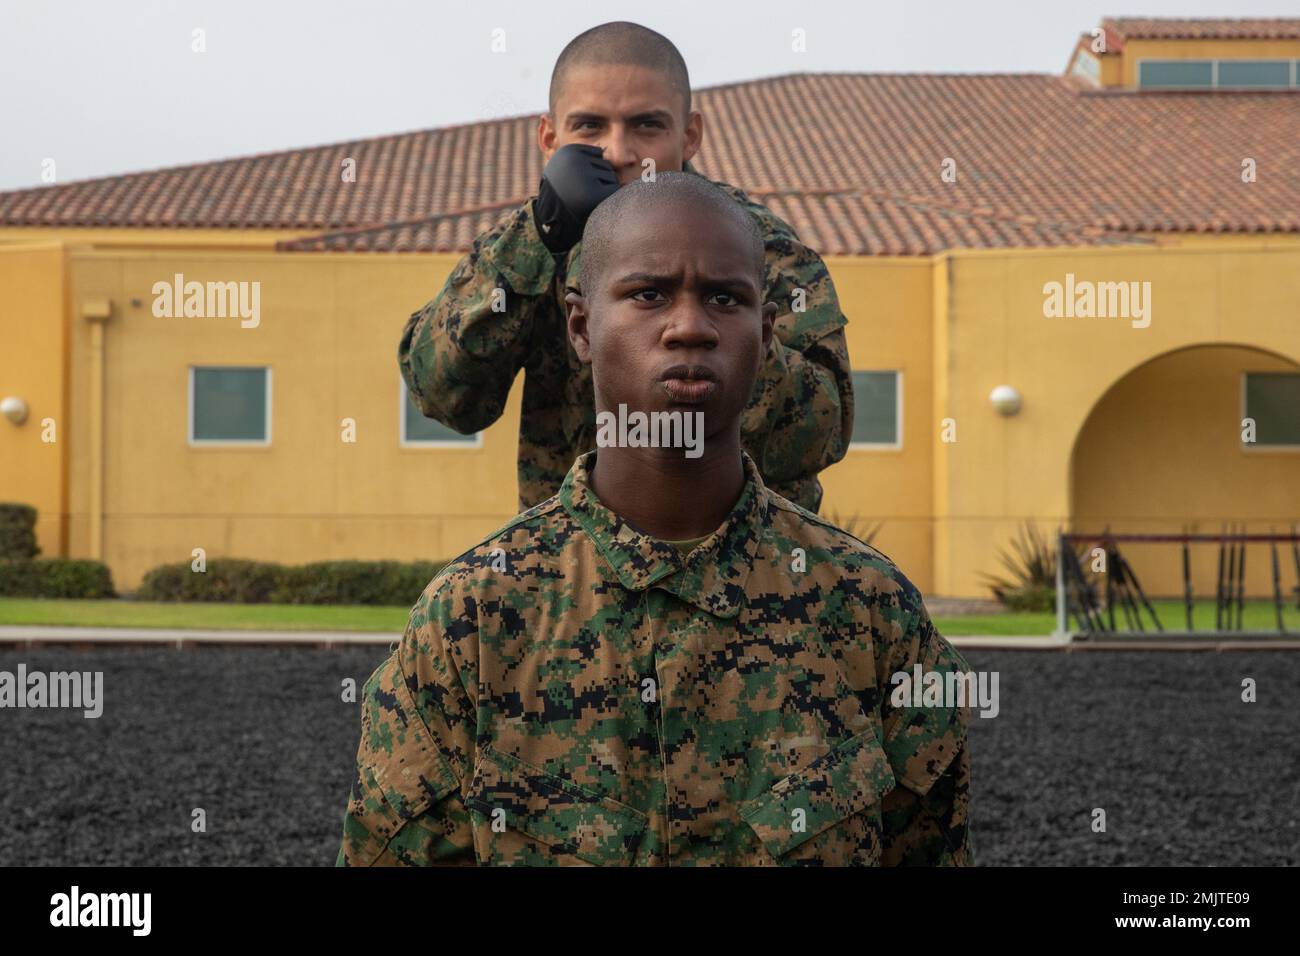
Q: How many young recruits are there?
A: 2